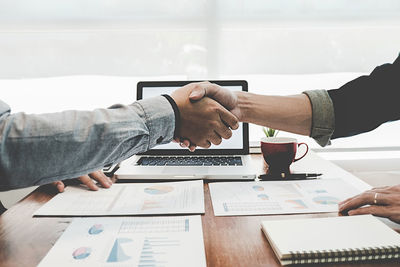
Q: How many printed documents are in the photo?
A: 3